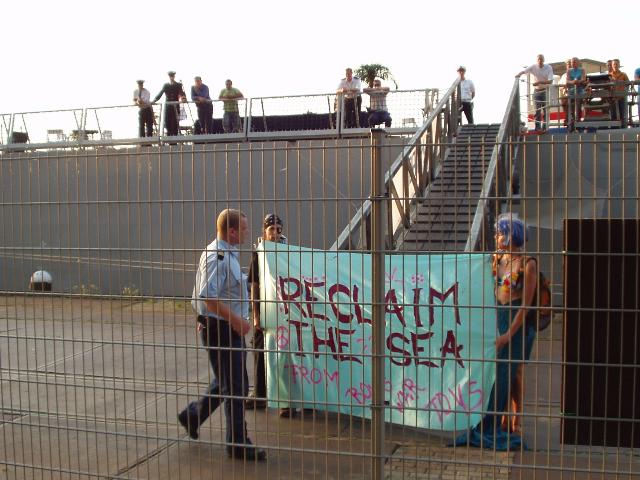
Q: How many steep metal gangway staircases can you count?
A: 1